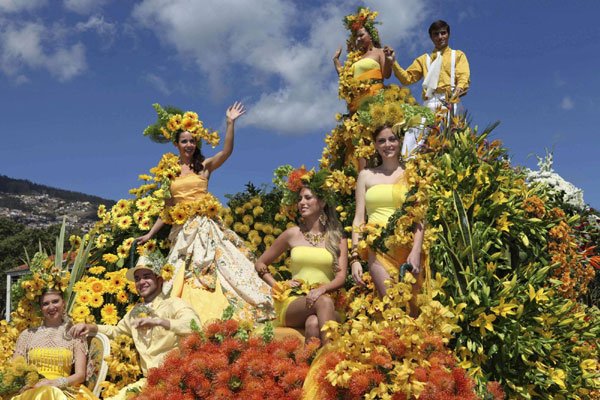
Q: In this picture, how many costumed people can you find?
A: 7